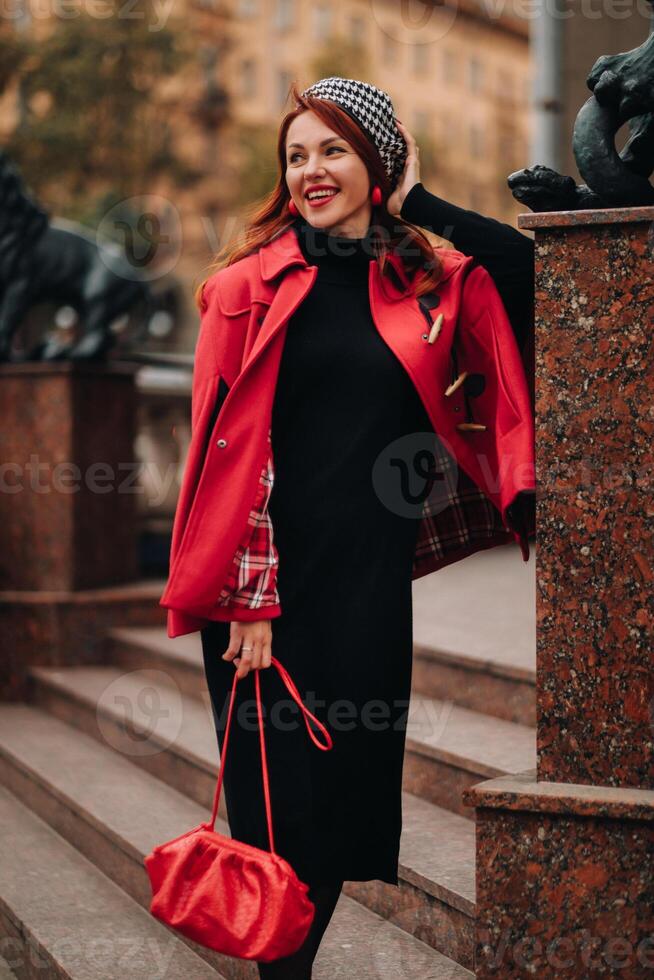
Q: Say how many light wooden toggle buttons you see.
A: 3